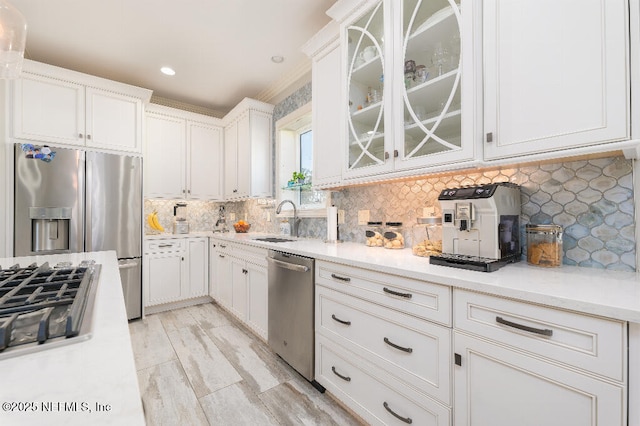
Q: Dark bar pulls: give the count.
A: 10